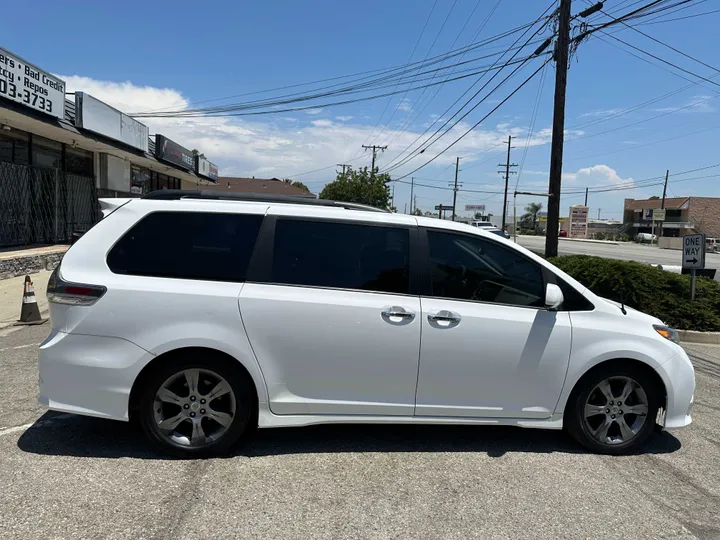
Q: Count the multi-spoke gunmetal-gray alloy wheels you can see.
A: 2